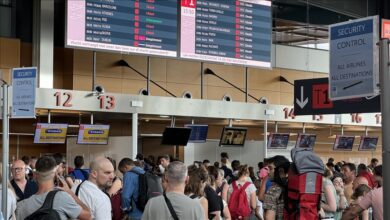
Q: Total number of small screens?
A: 9